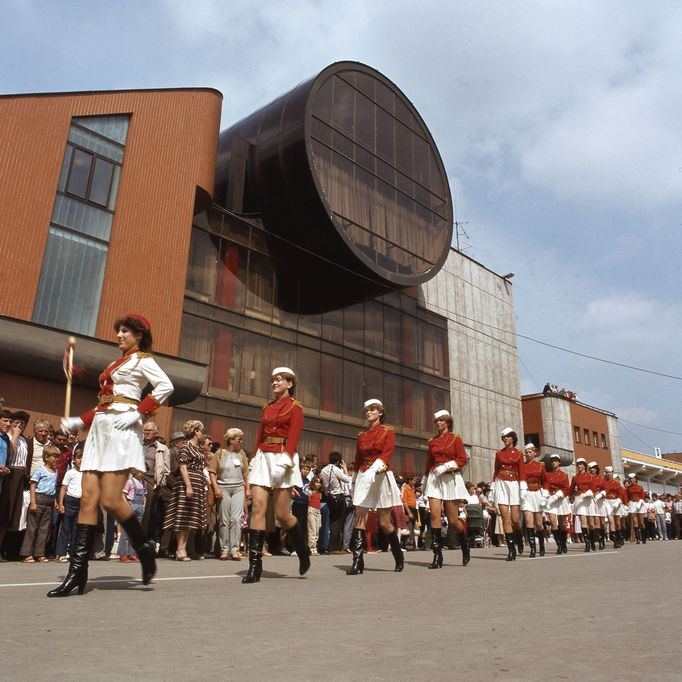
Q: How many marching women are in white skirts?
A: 12